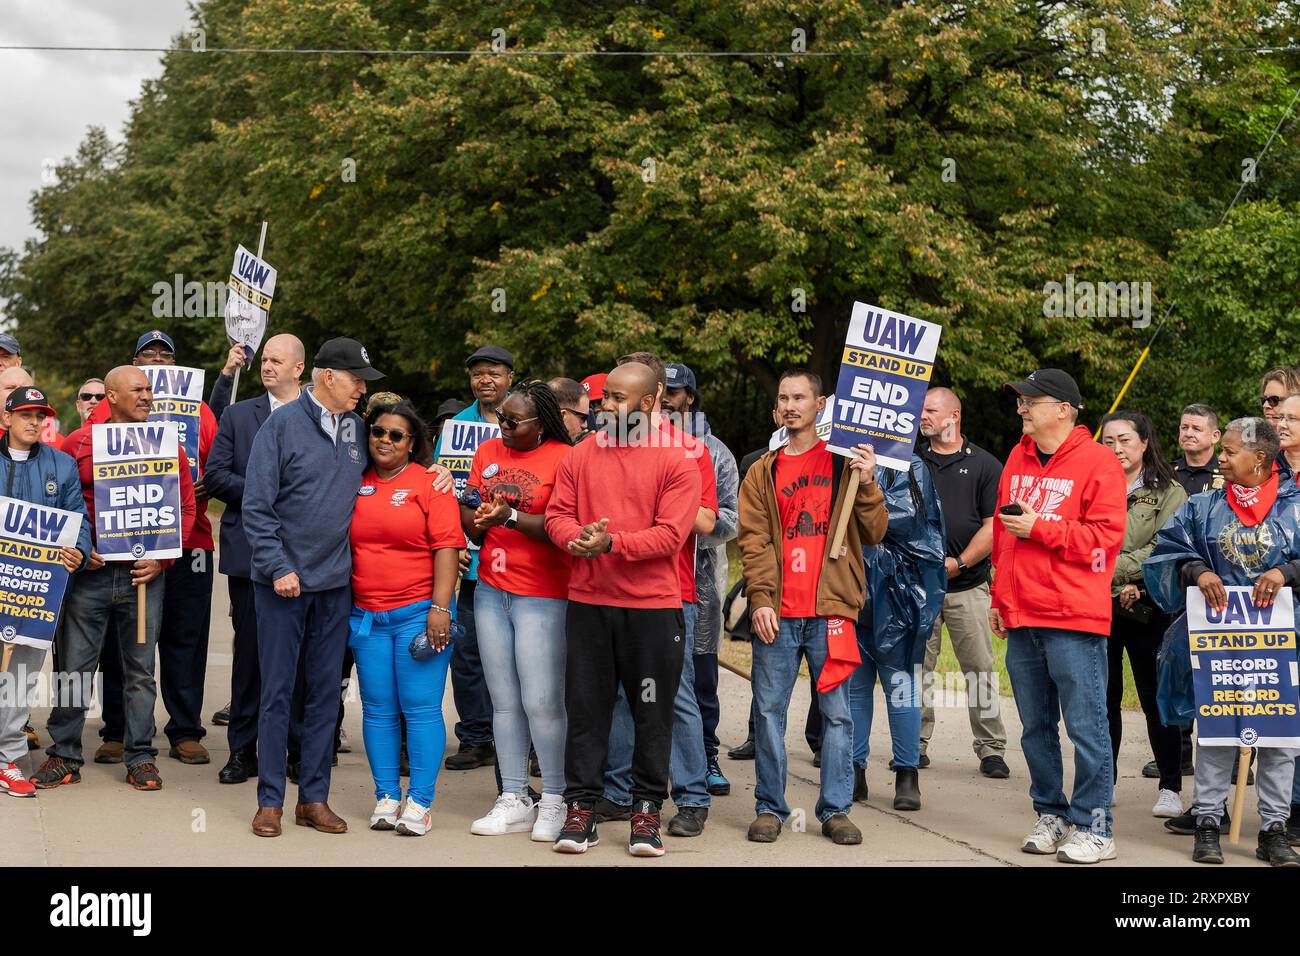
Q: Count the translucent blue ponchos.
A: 2